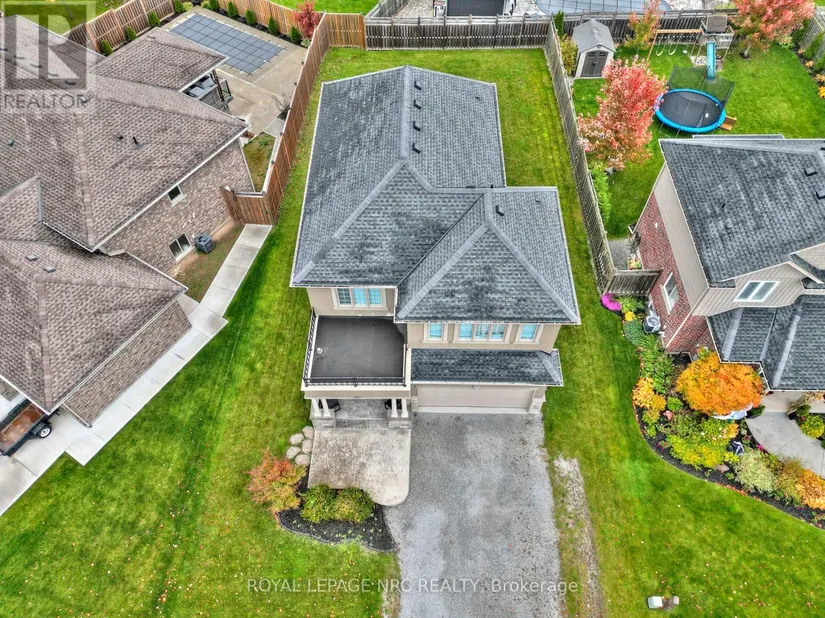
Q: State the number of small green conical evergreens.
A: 9